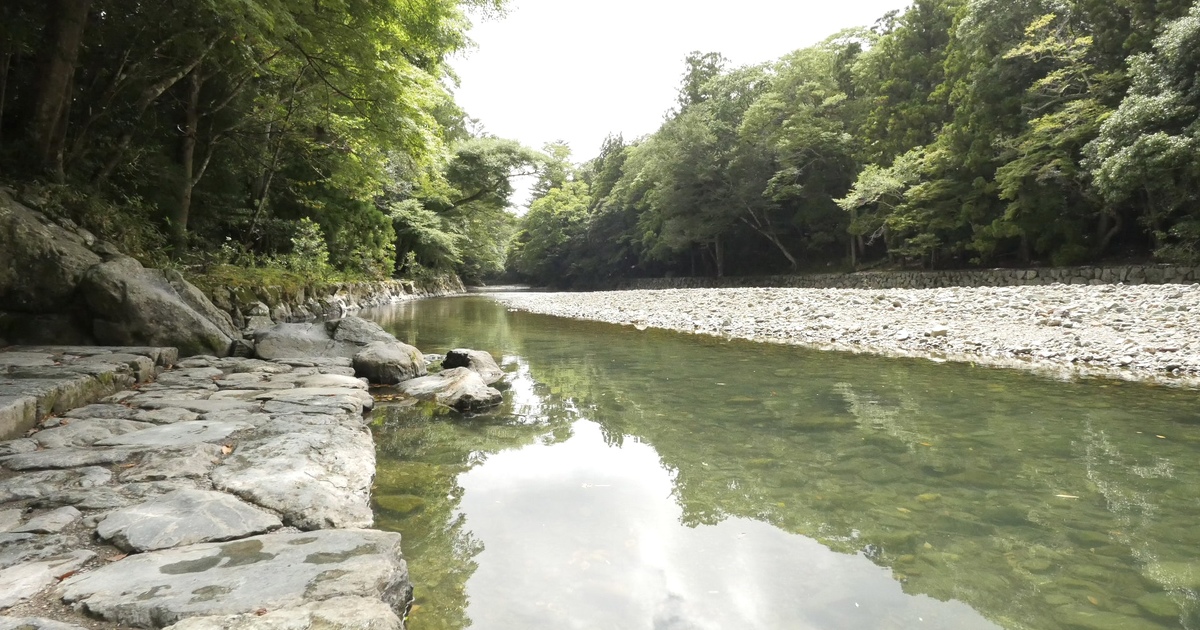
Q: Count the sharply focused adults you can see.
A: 0